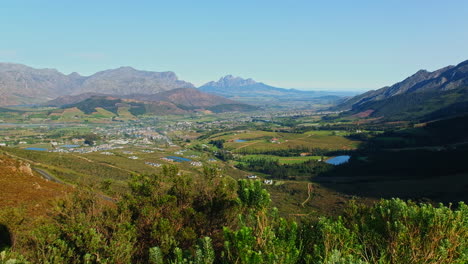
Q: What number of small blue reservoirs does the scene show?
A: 5